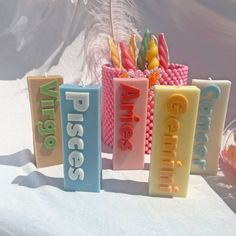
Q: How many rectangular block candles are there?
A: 5